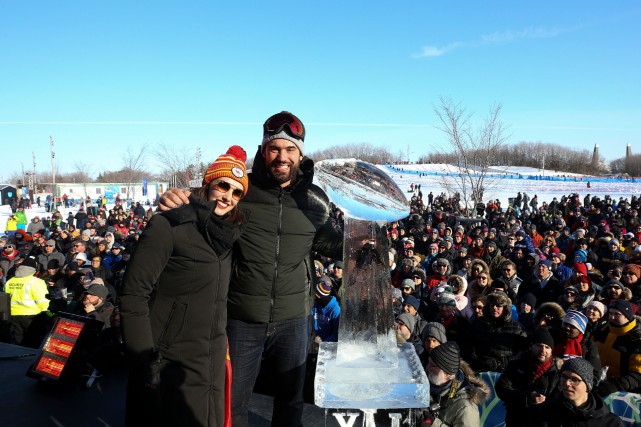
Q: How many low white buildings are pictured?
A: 1